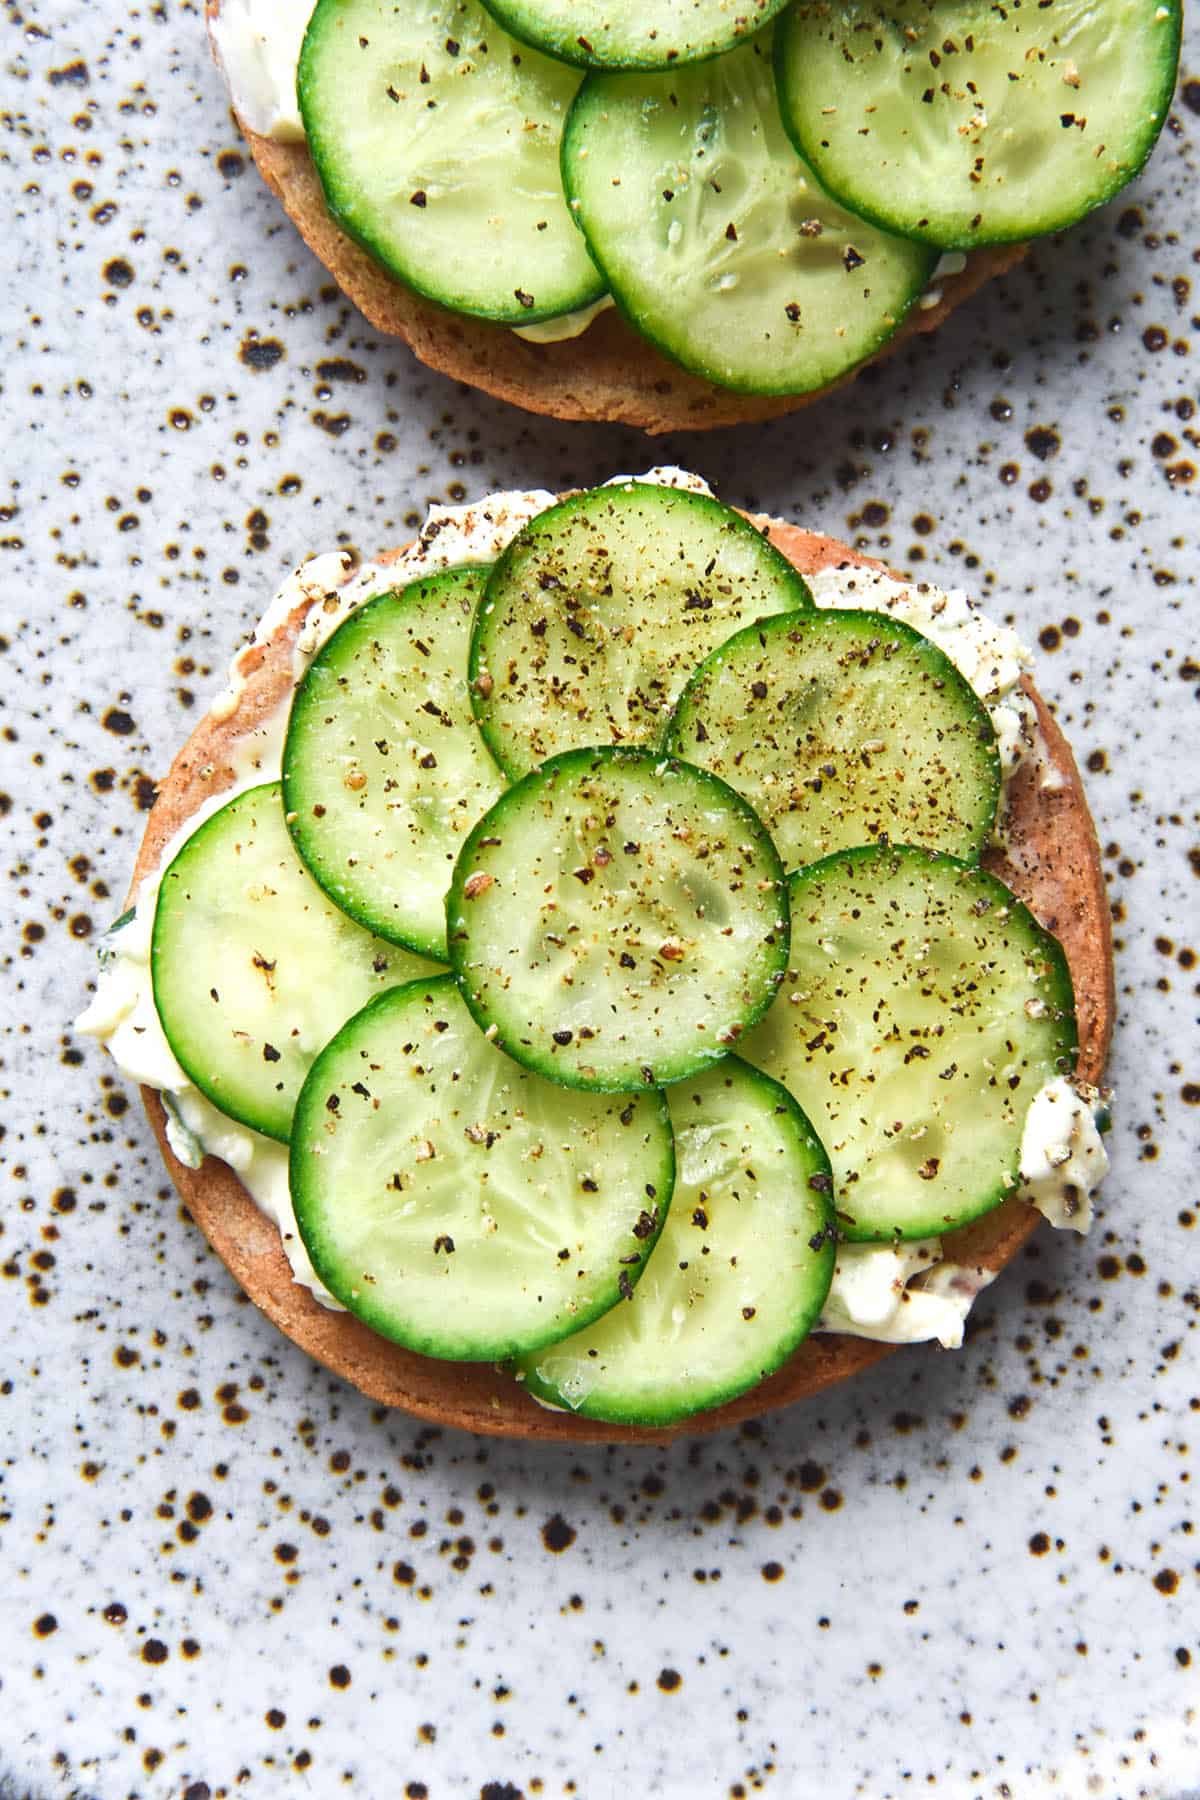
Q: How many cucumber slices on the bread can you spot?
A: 12